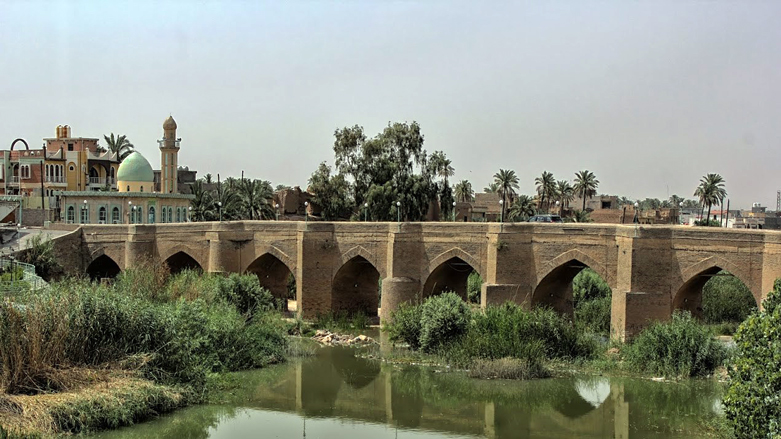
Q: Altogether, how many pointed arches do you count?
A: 7